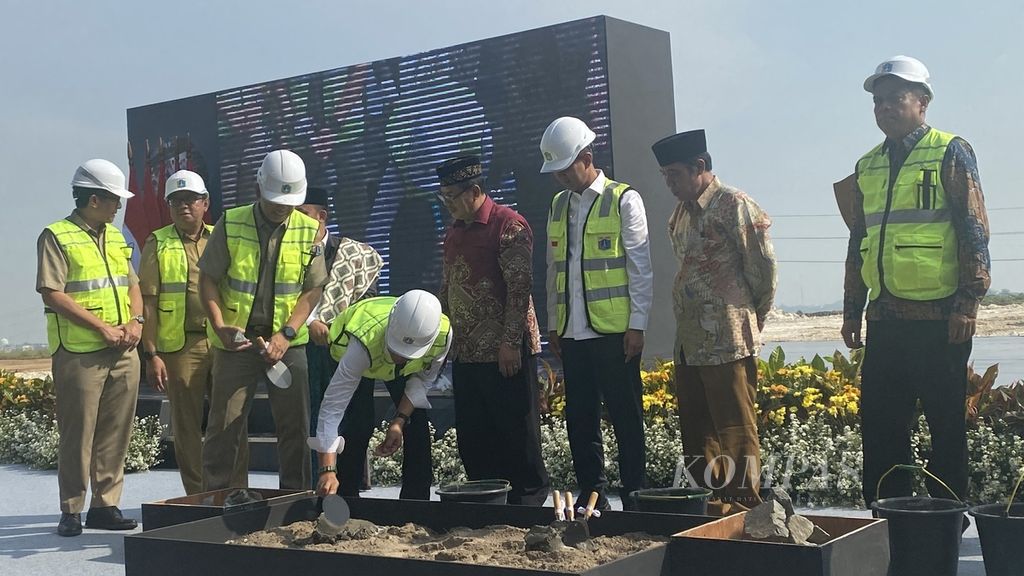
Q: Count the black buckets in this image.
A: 4